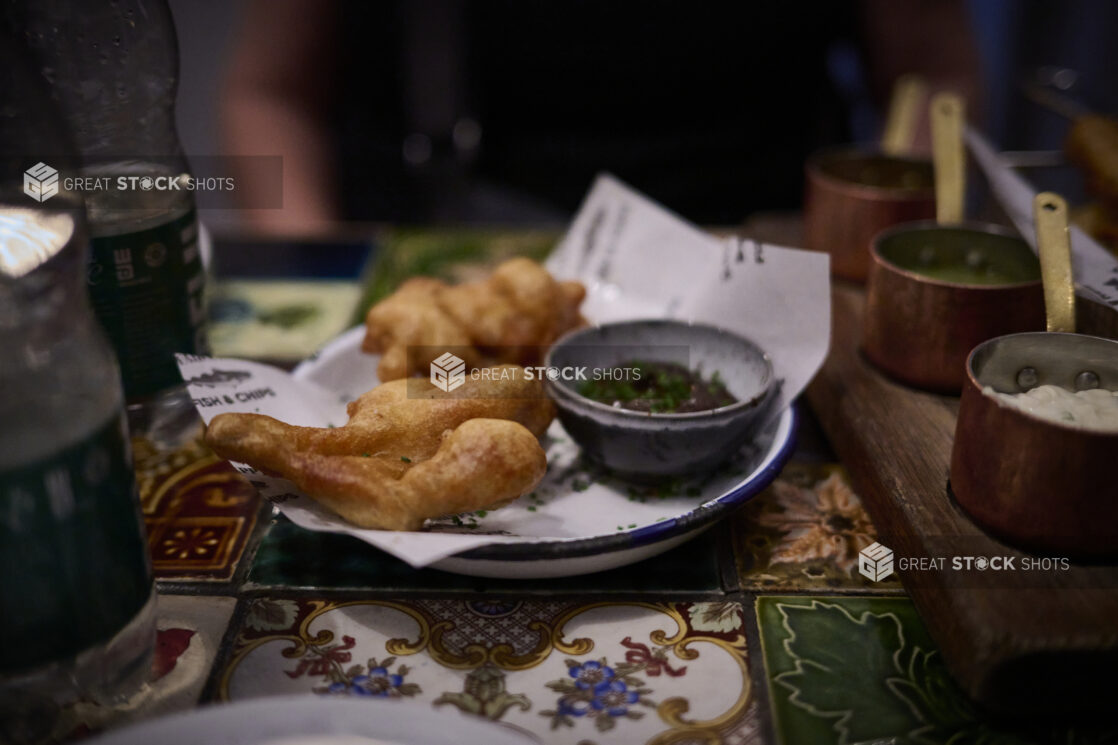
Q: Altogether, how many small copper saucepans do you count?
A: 3